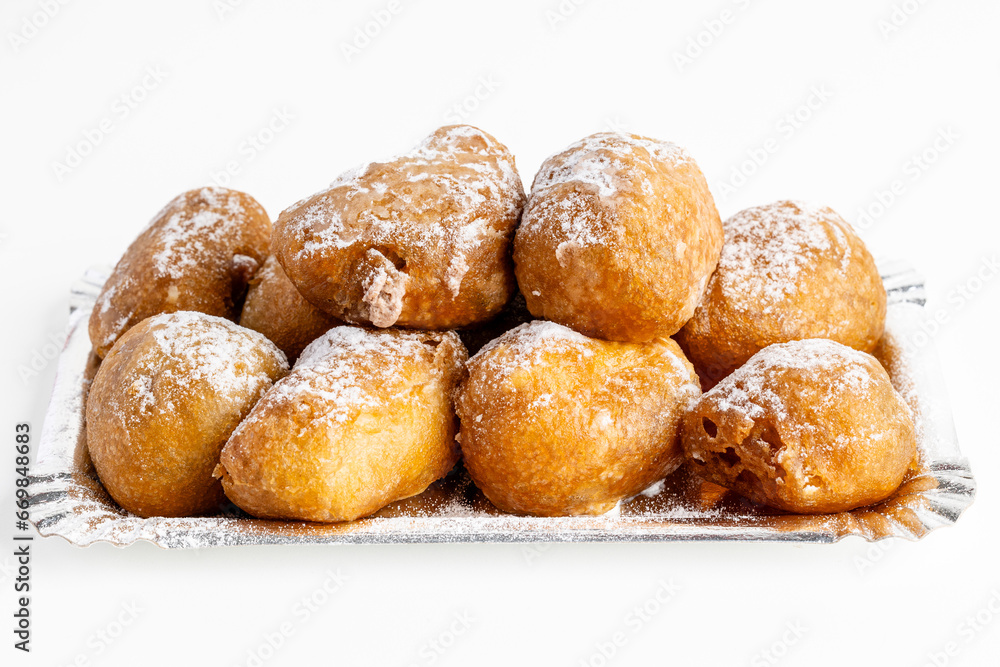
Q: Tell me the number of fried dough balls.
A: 9